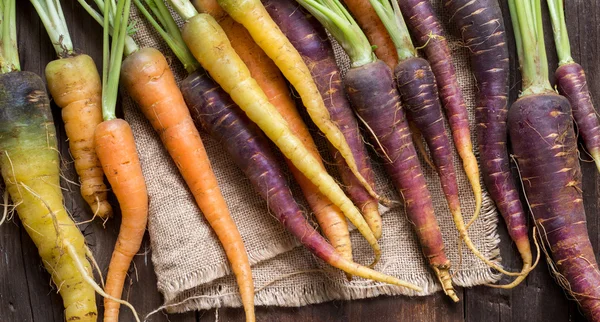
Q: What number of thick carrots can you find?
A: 2